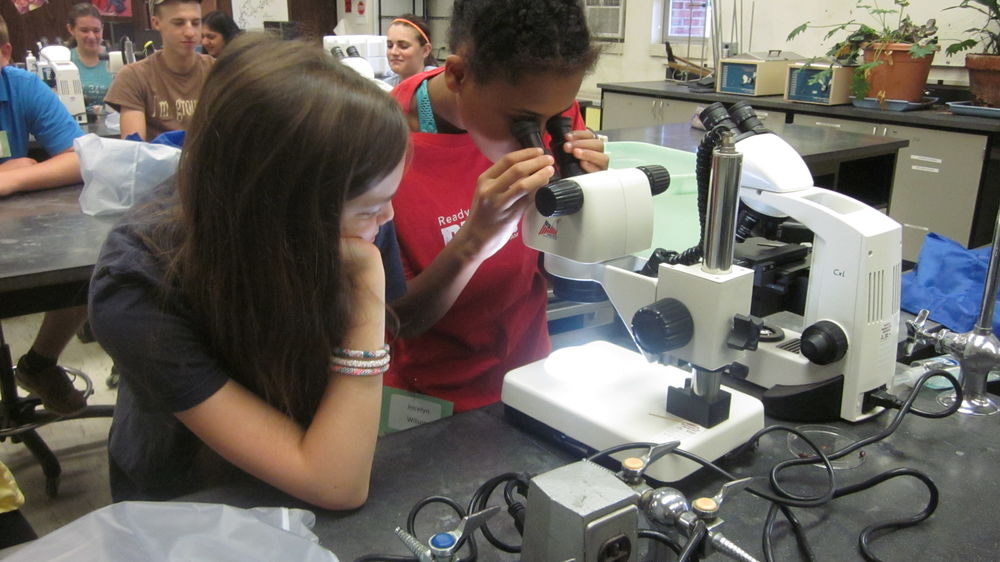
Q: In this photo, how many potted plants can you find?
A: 2